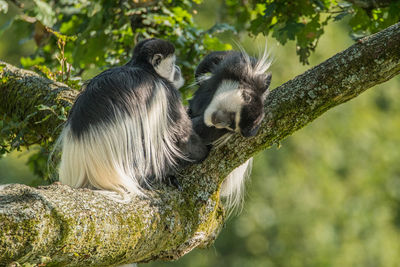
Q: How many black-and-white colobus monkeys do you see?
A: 2